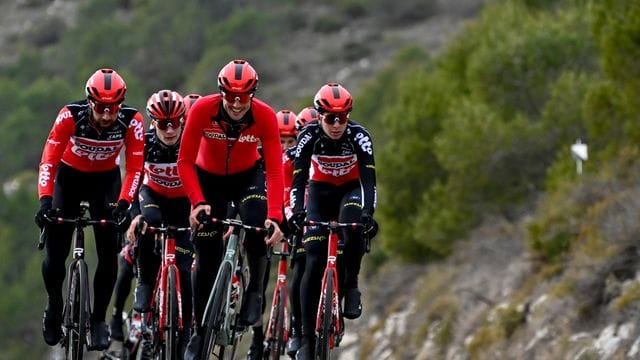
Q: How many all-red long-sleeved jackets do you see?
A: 1